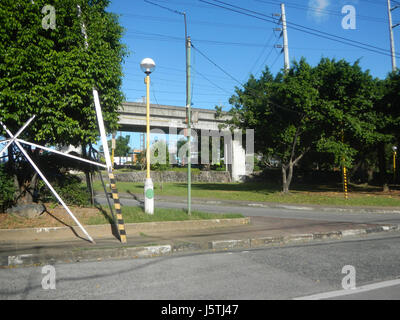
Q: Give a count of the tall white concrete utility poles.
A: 2